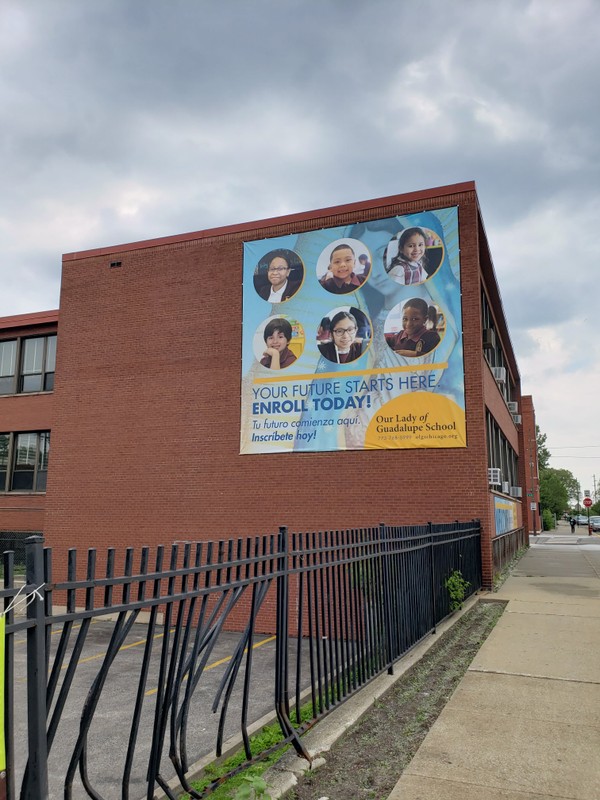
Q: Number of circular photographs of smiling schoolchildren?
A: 6